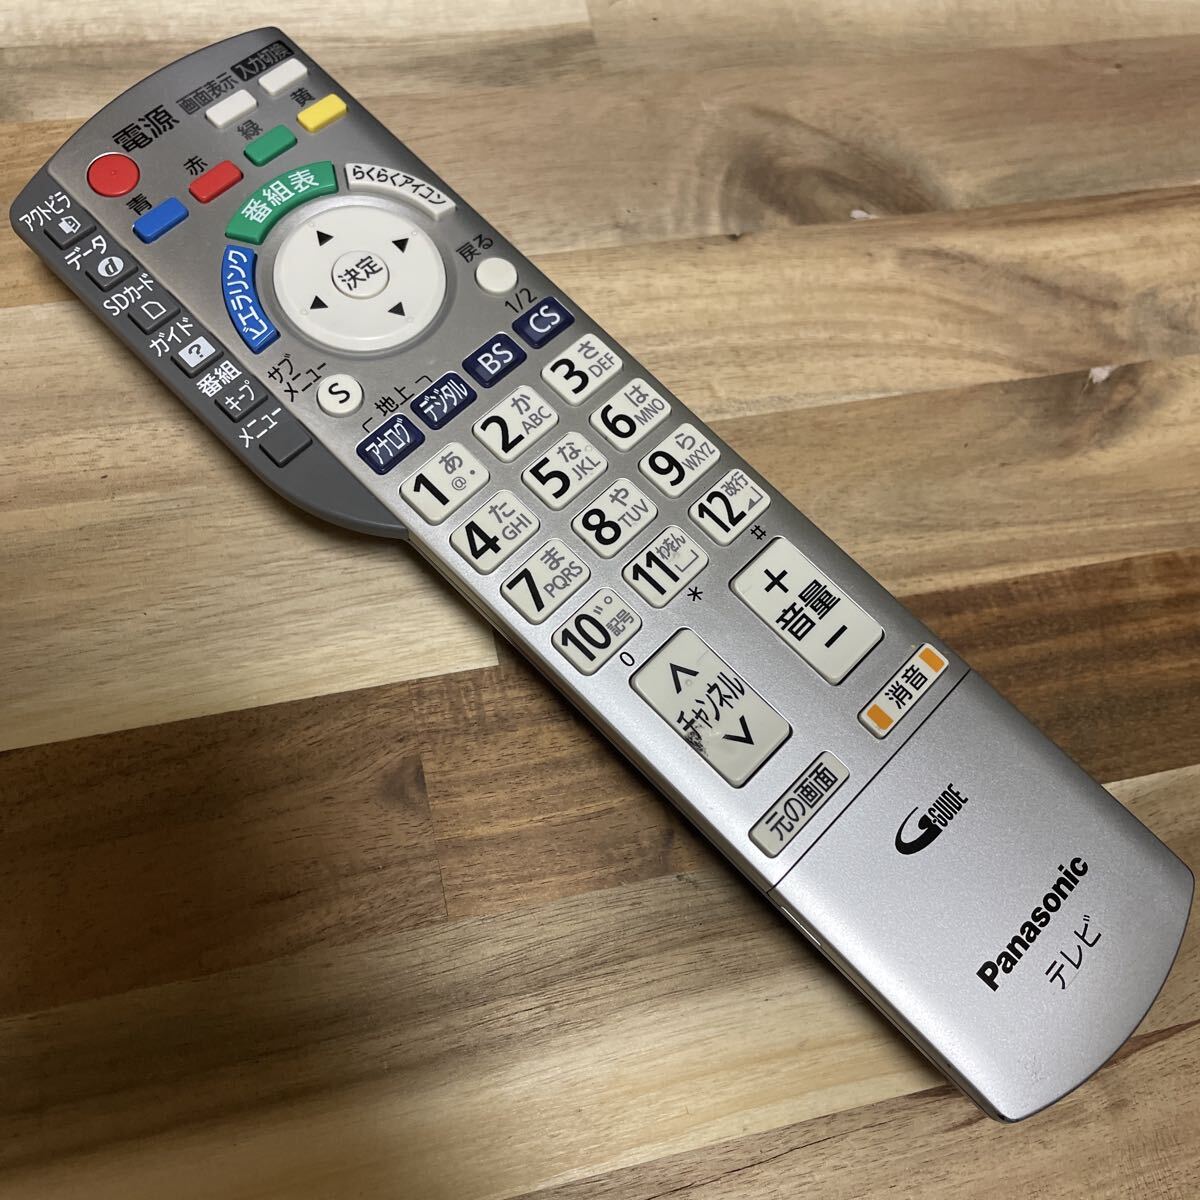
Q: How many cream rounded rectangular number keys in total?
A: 12